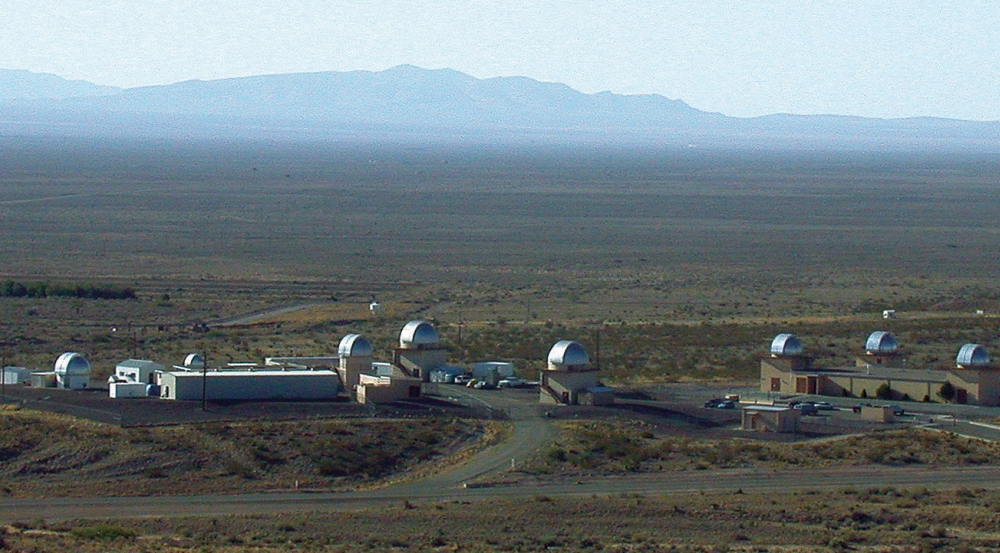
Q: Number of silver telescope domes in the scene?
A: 8